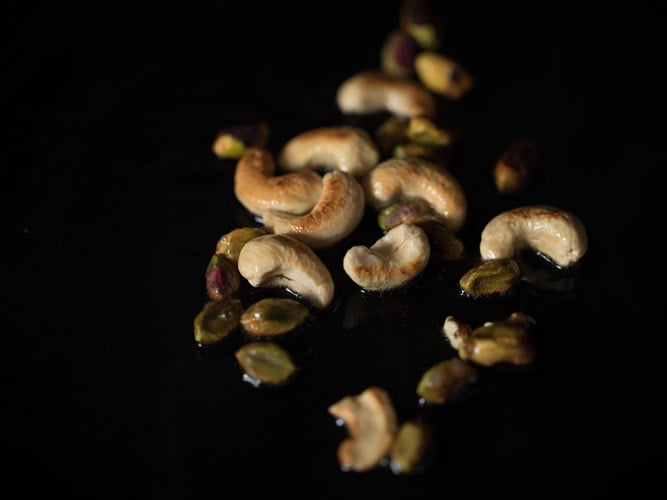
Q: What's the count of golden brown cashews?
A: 9